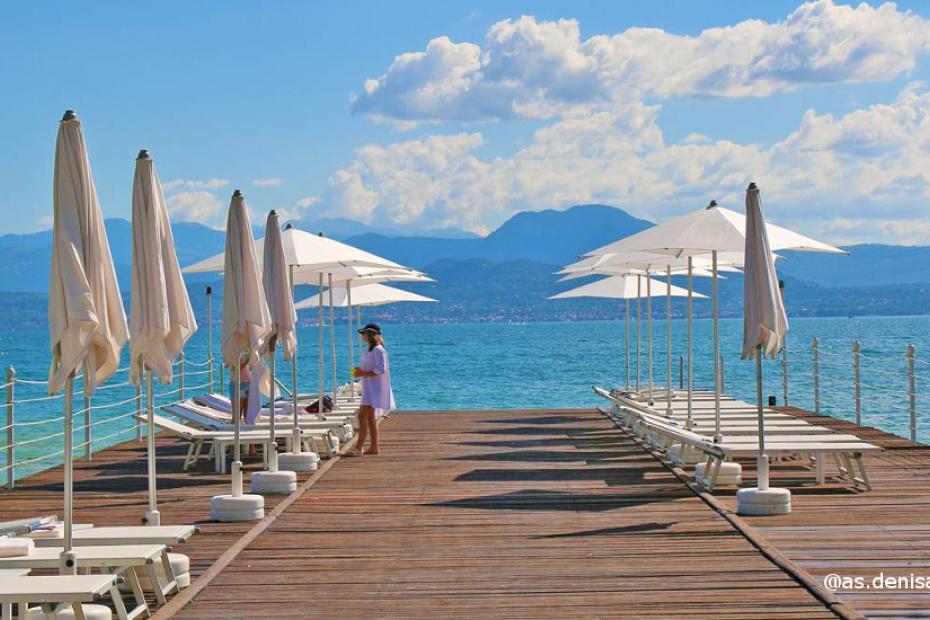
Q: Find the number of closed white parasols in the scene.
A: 5